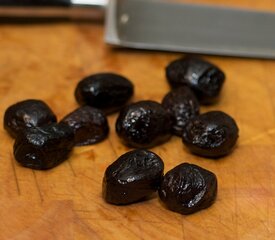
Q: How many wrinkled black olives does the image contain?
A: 10